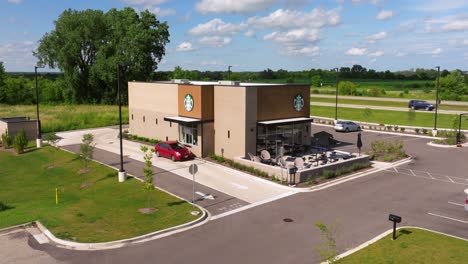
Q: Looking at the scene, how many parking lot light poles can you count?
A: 5